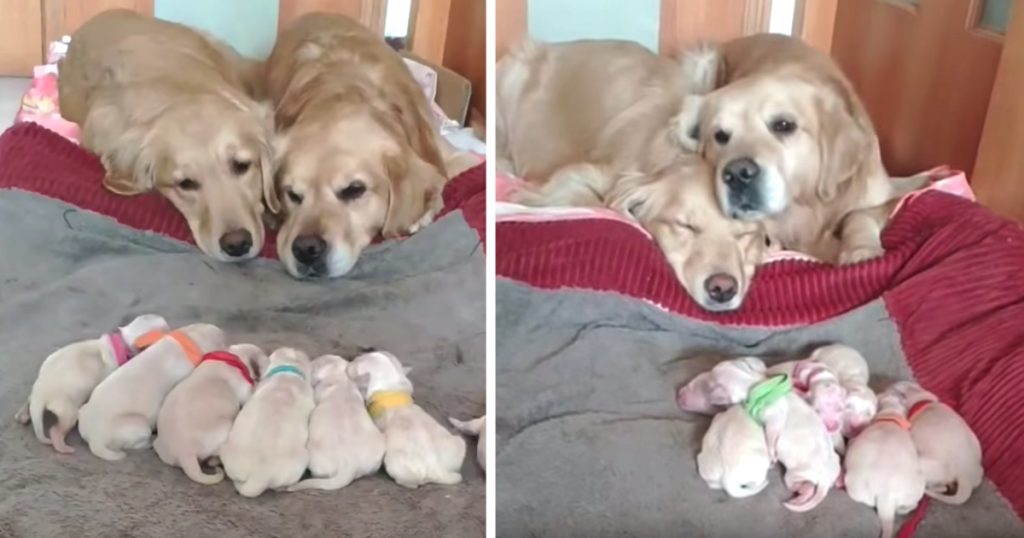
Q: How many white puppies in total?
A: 13